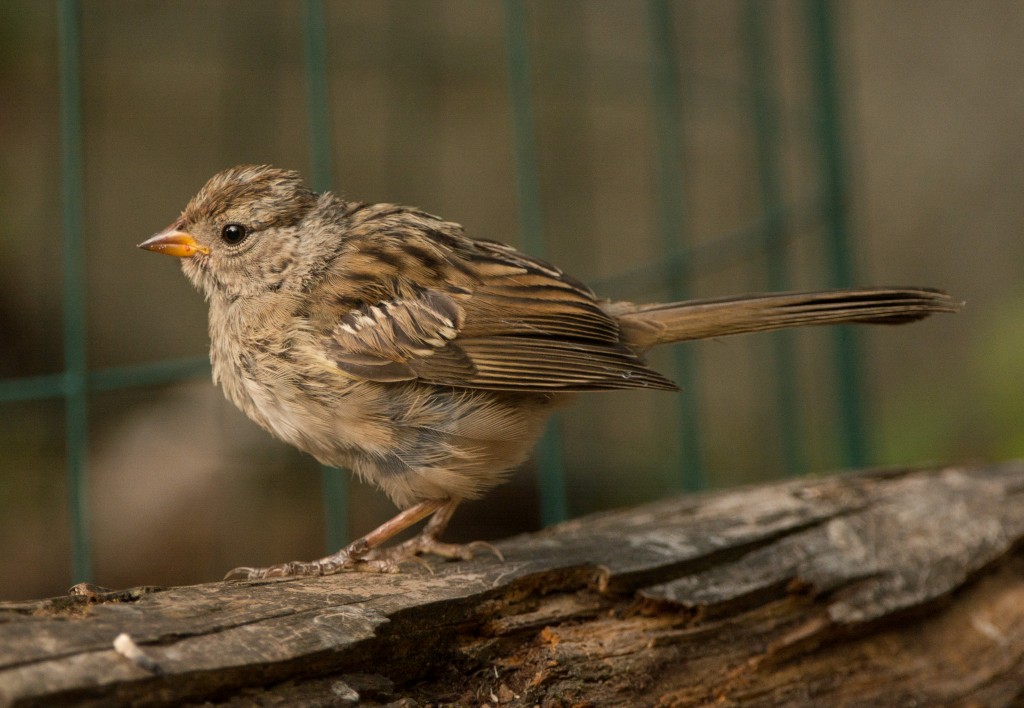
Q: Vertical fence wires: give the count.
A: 6